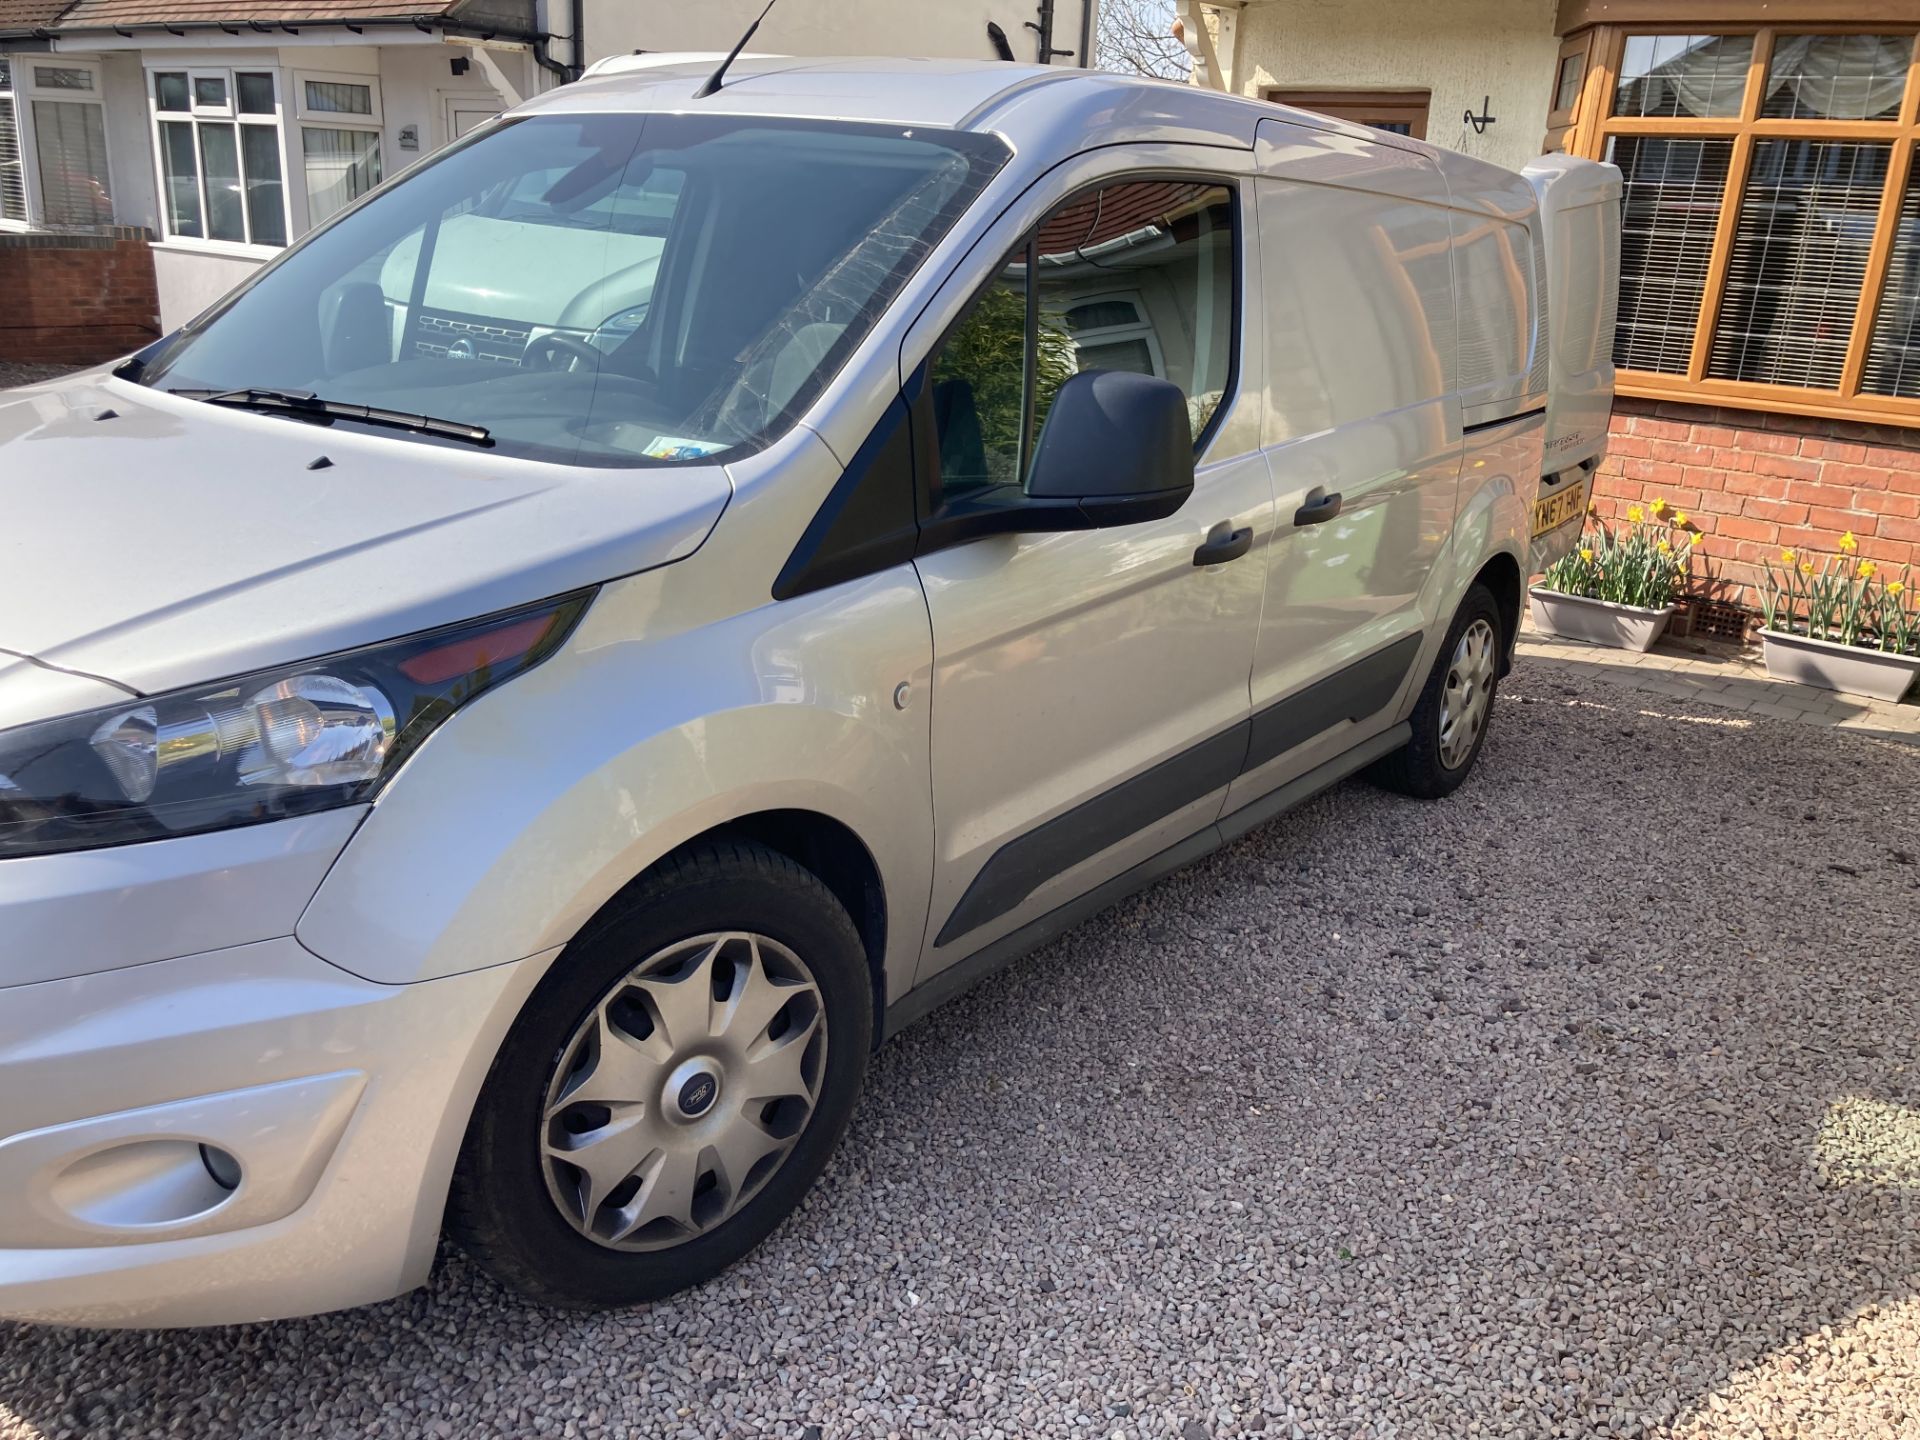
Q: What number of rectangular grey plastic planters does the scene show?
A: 2